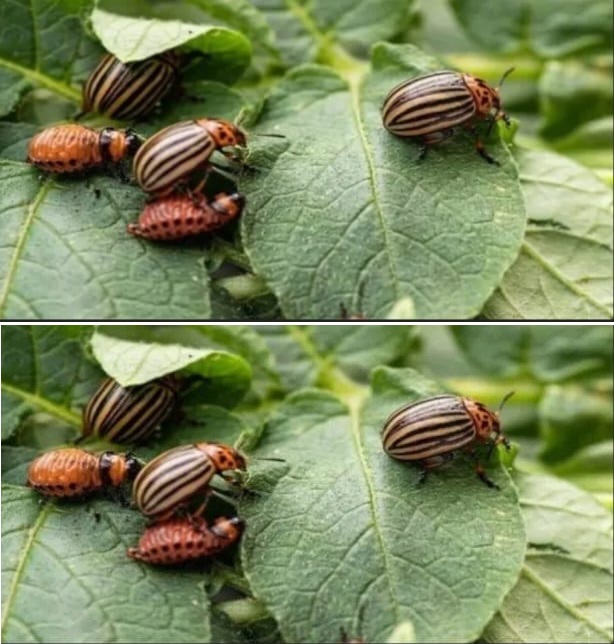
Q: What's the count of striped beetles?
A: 6